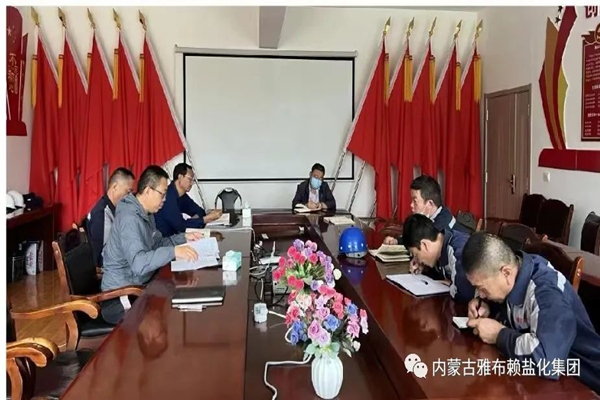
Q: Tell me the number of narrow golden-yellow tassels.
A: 10